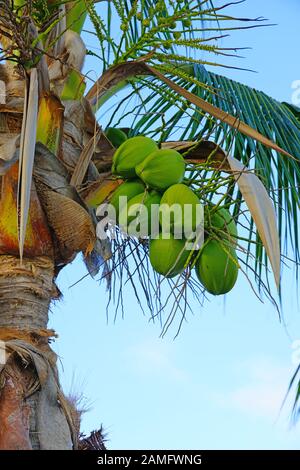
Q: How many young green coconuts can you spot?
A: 9